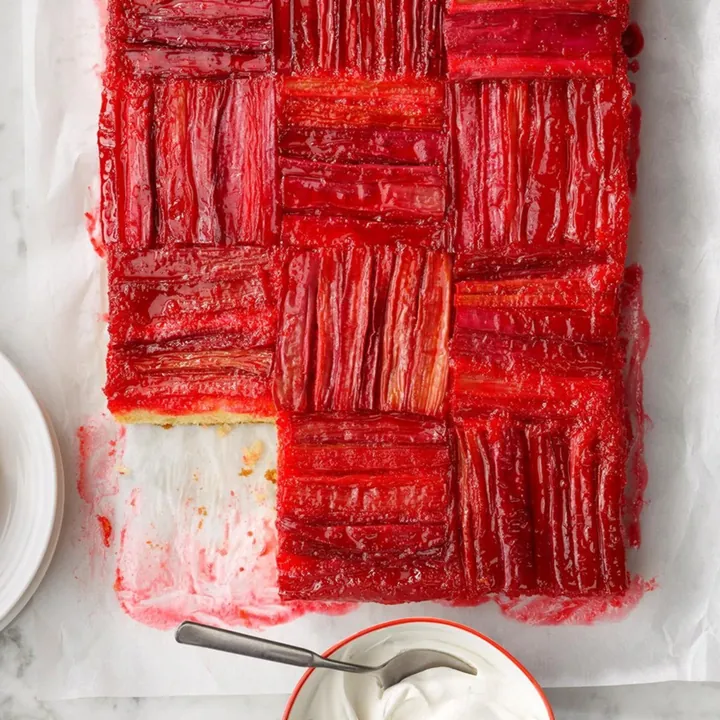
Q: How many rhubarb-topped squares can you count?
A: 11